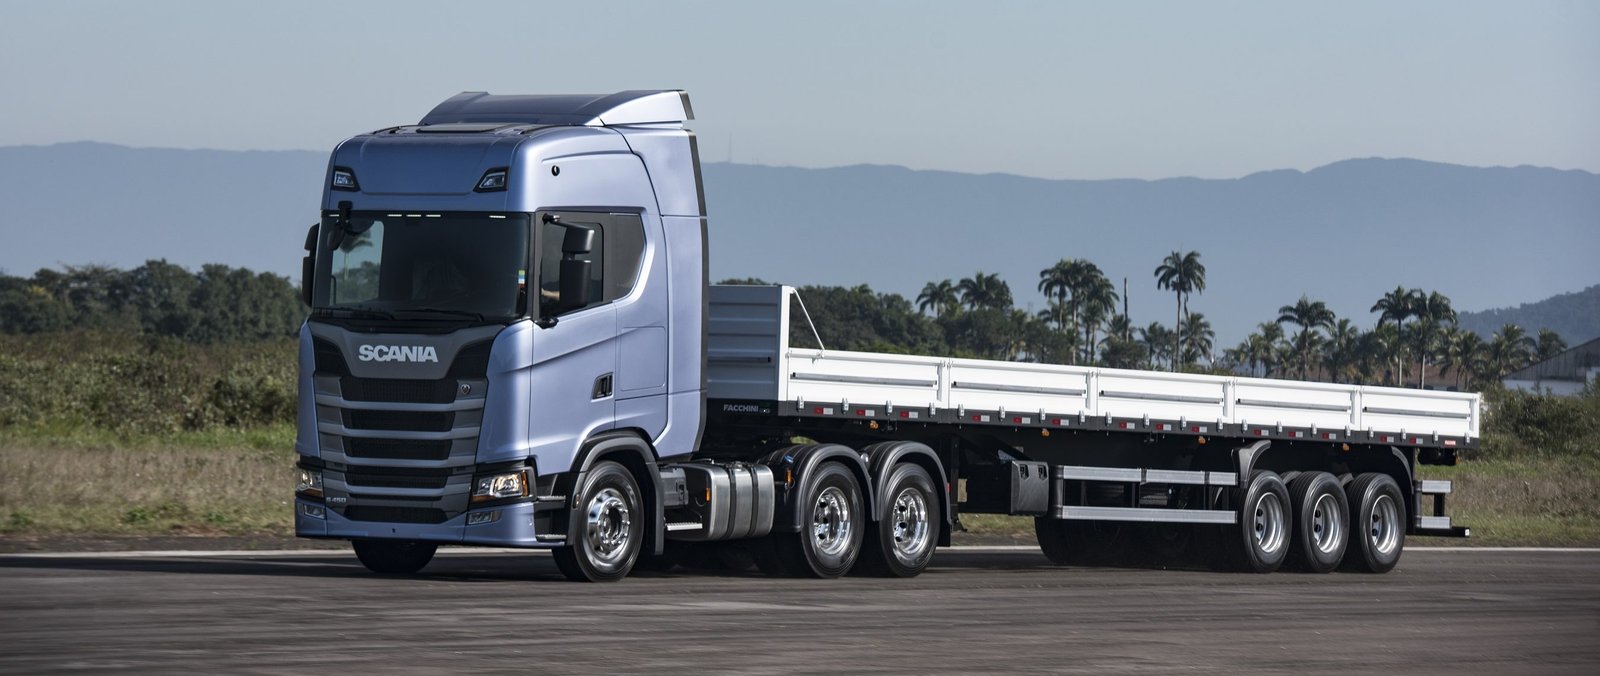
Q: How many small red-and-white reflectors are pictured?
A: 14